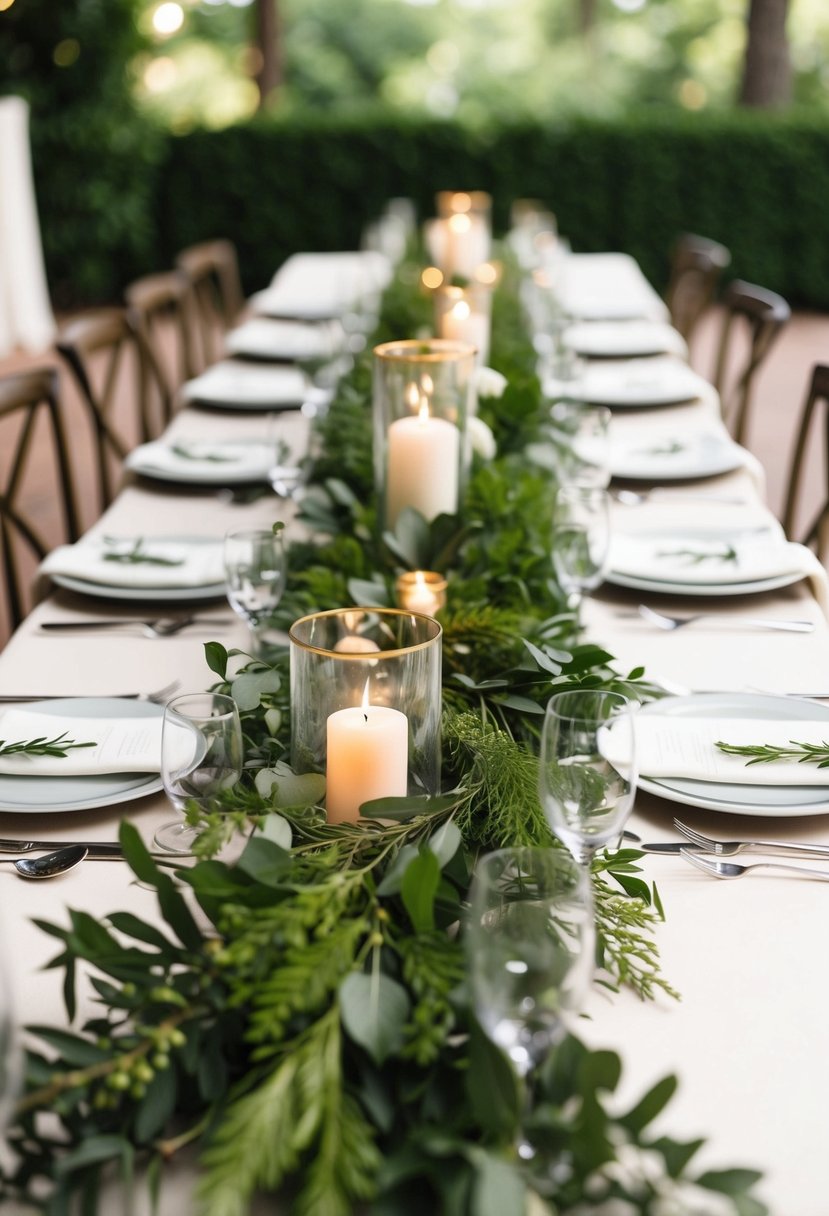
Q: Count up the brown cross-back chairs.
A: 7